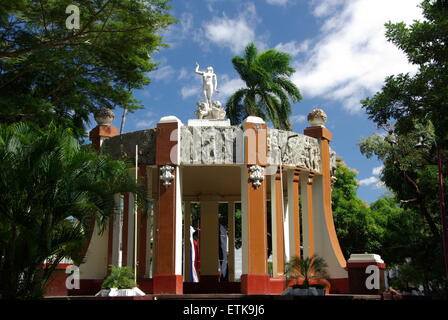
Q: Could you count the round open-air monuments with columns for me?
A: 1